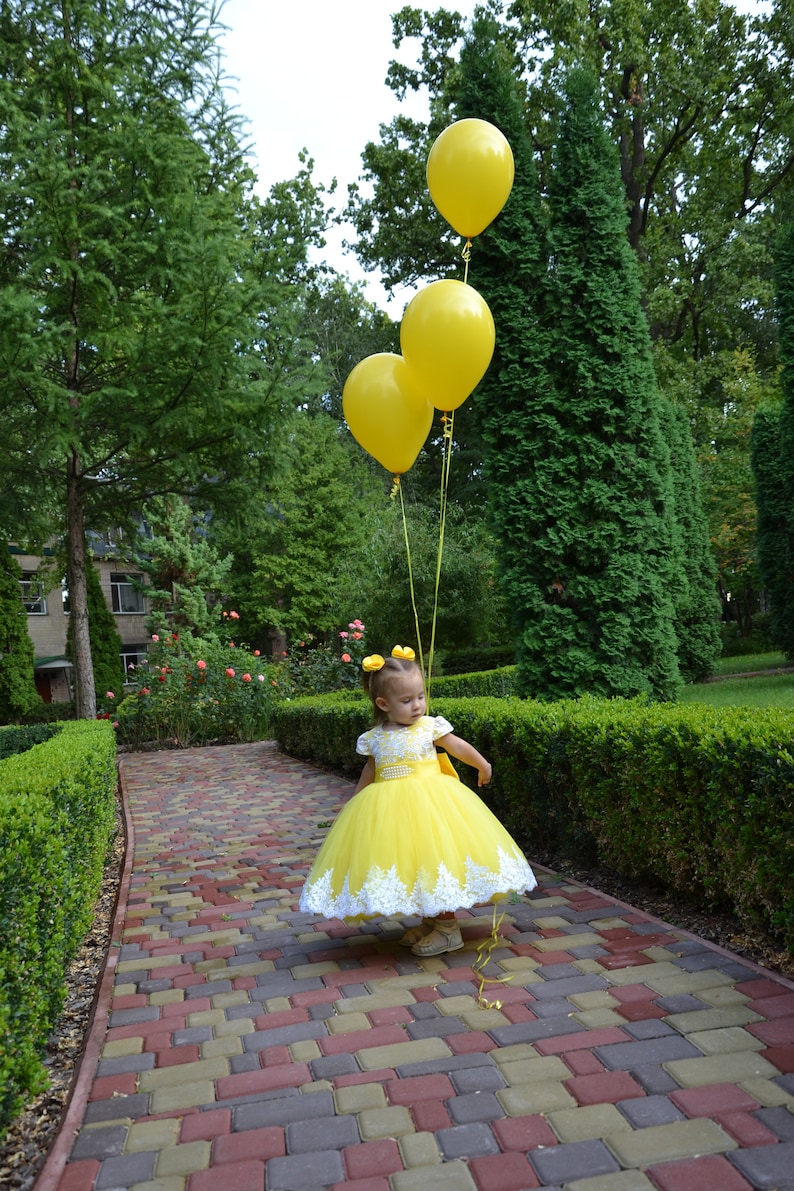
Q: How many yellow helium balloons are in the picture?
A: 3